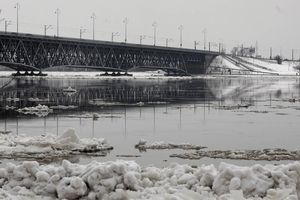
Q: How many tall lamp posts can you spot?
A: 7